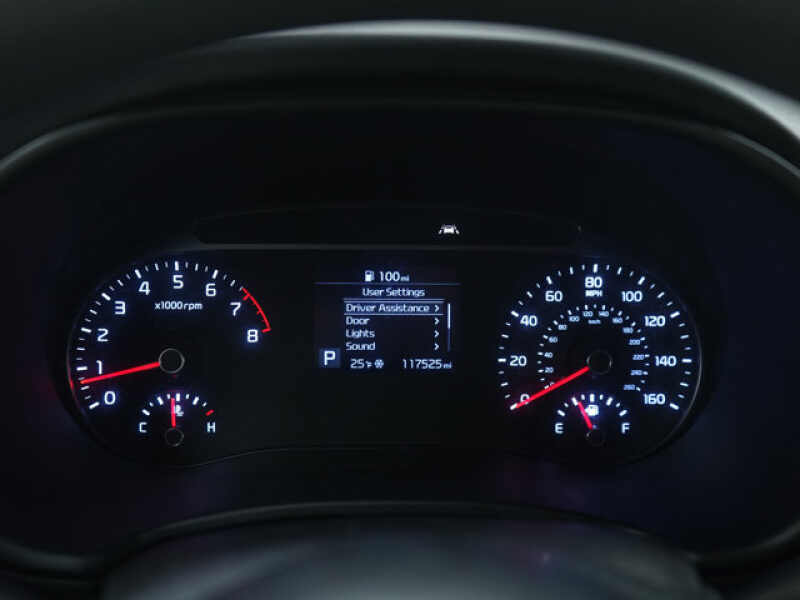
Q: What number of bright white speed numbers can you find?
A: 9